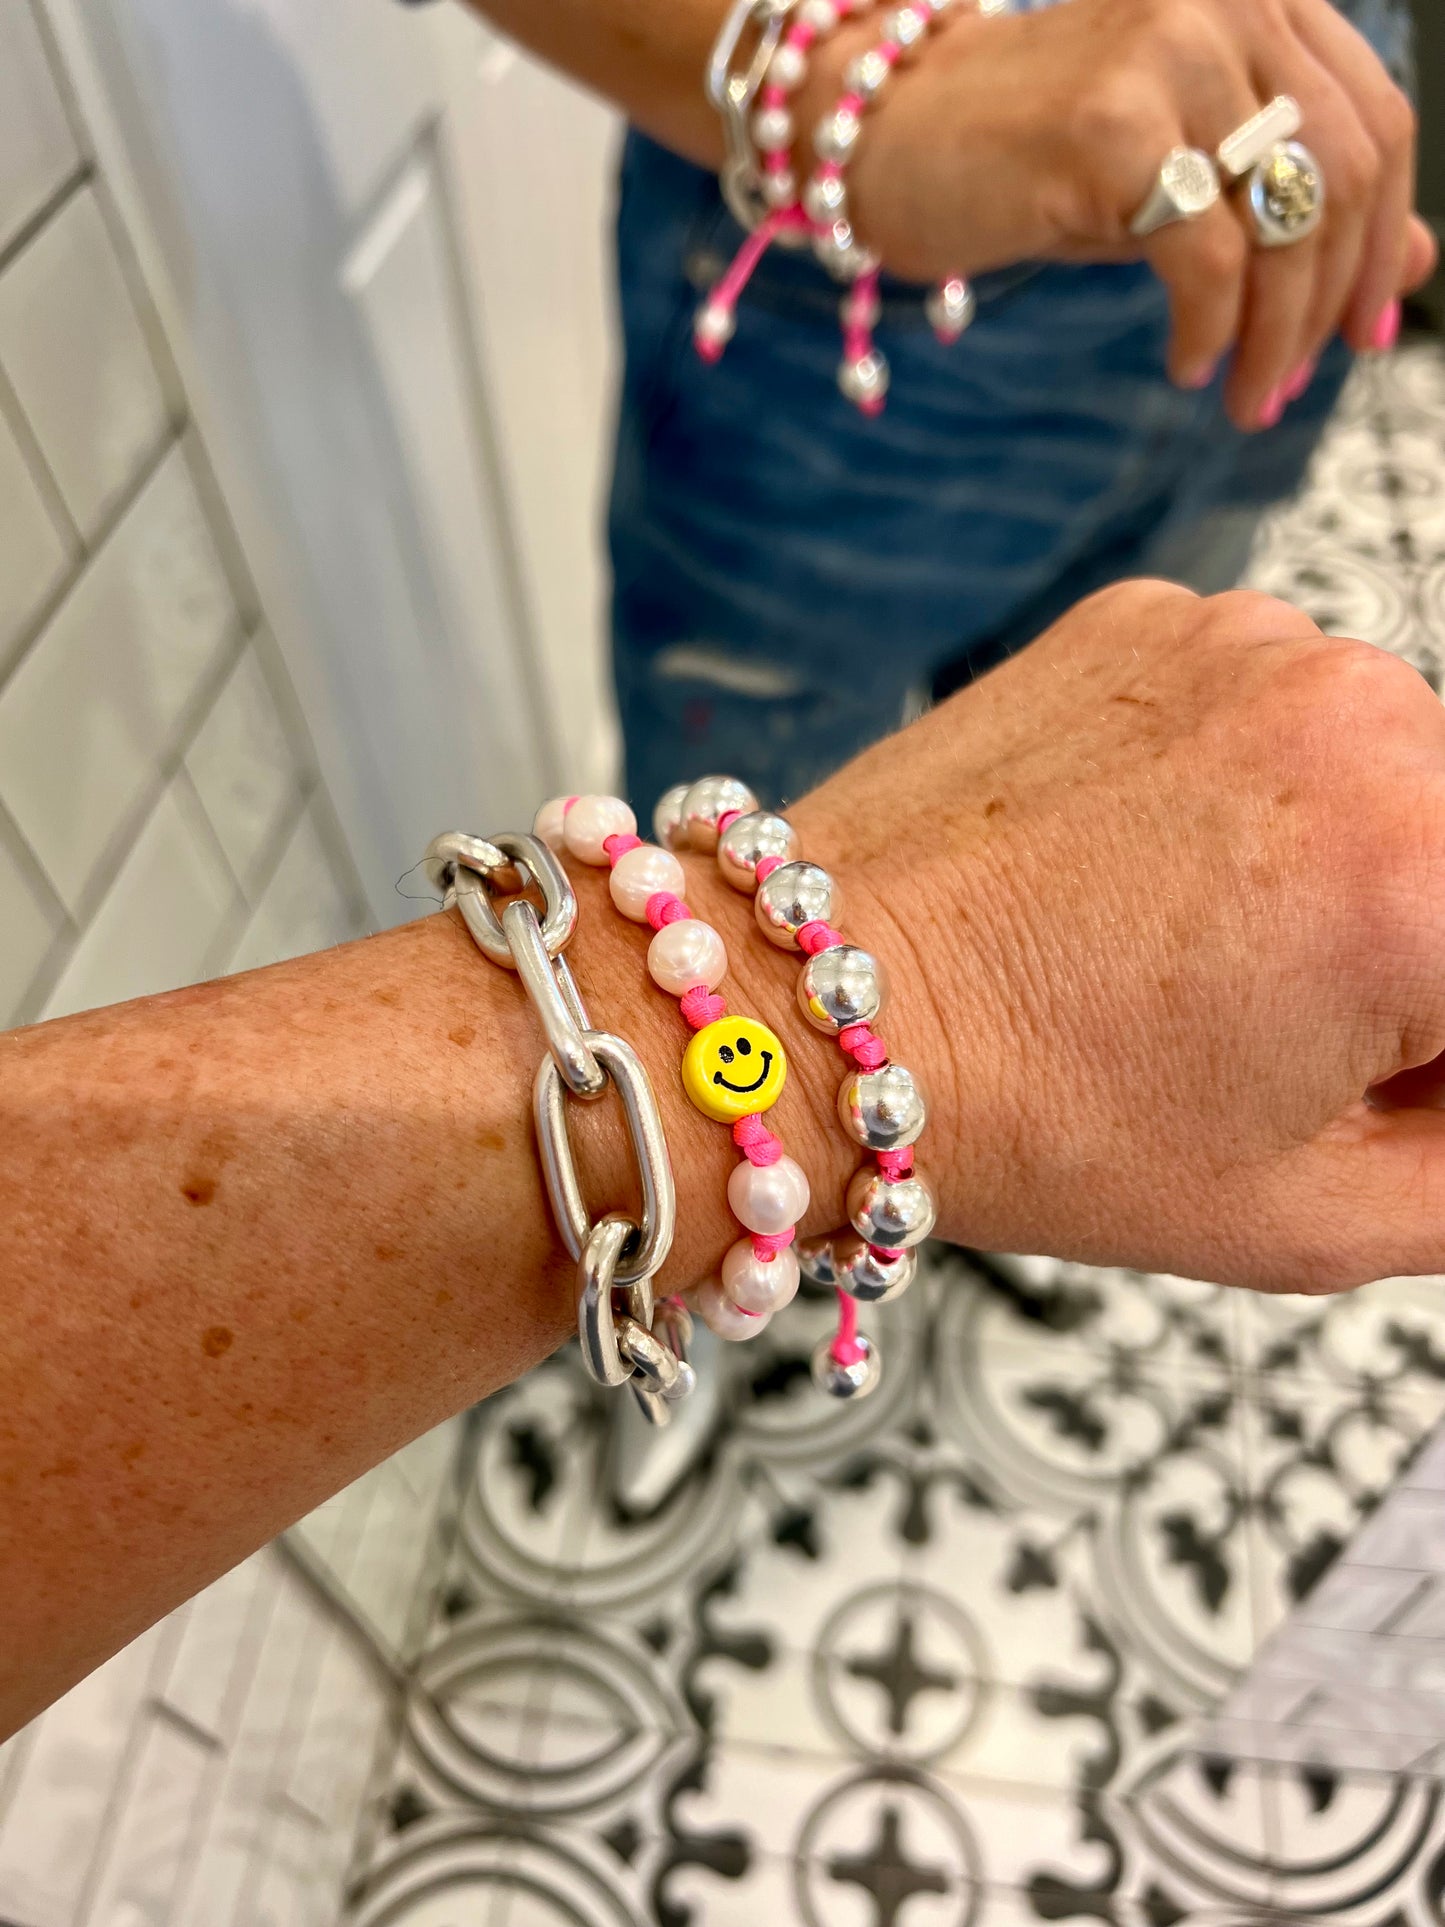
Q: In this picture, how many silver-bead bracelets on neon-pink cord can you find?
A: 2